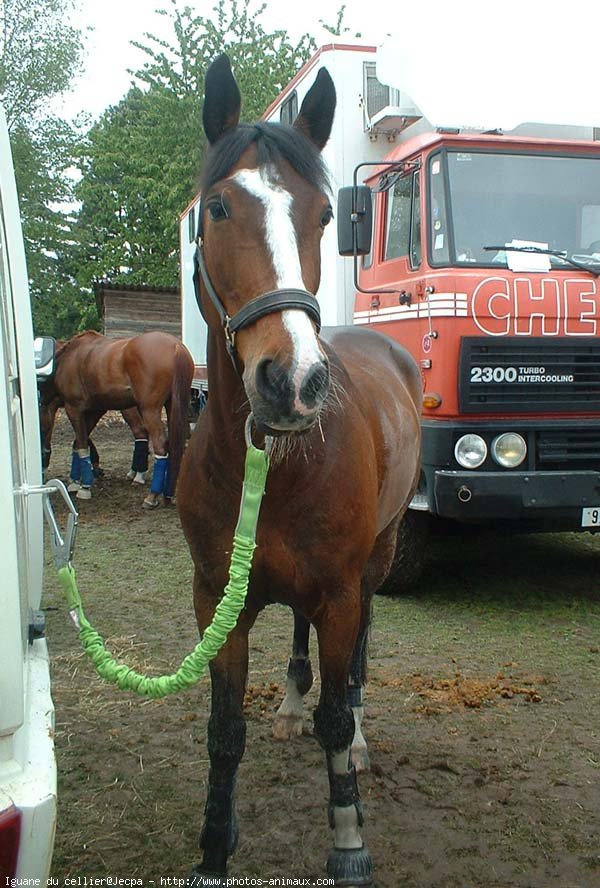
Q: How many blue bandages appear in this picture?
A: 4